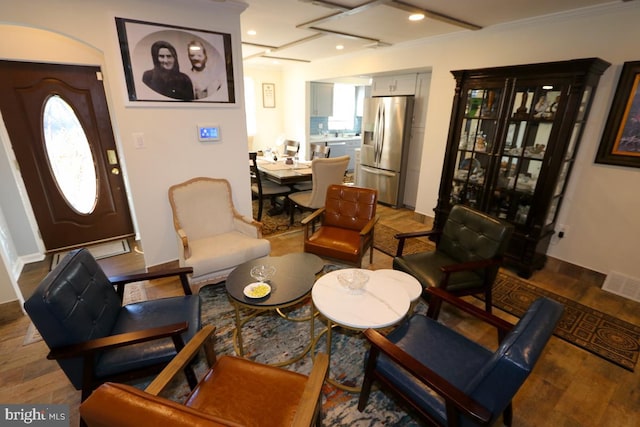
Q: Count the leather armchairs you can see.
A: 5